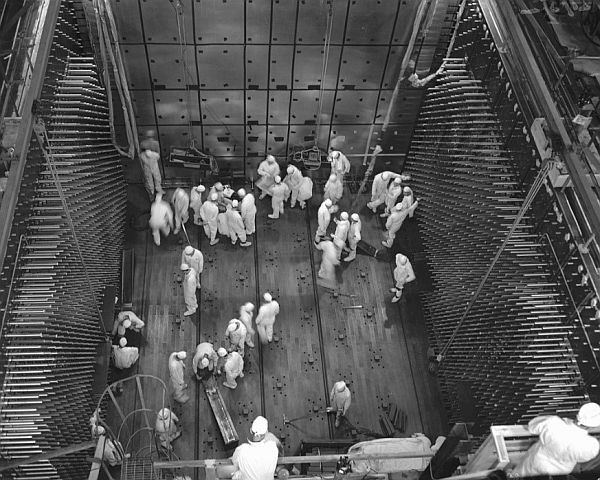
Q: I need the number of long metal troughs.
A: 1